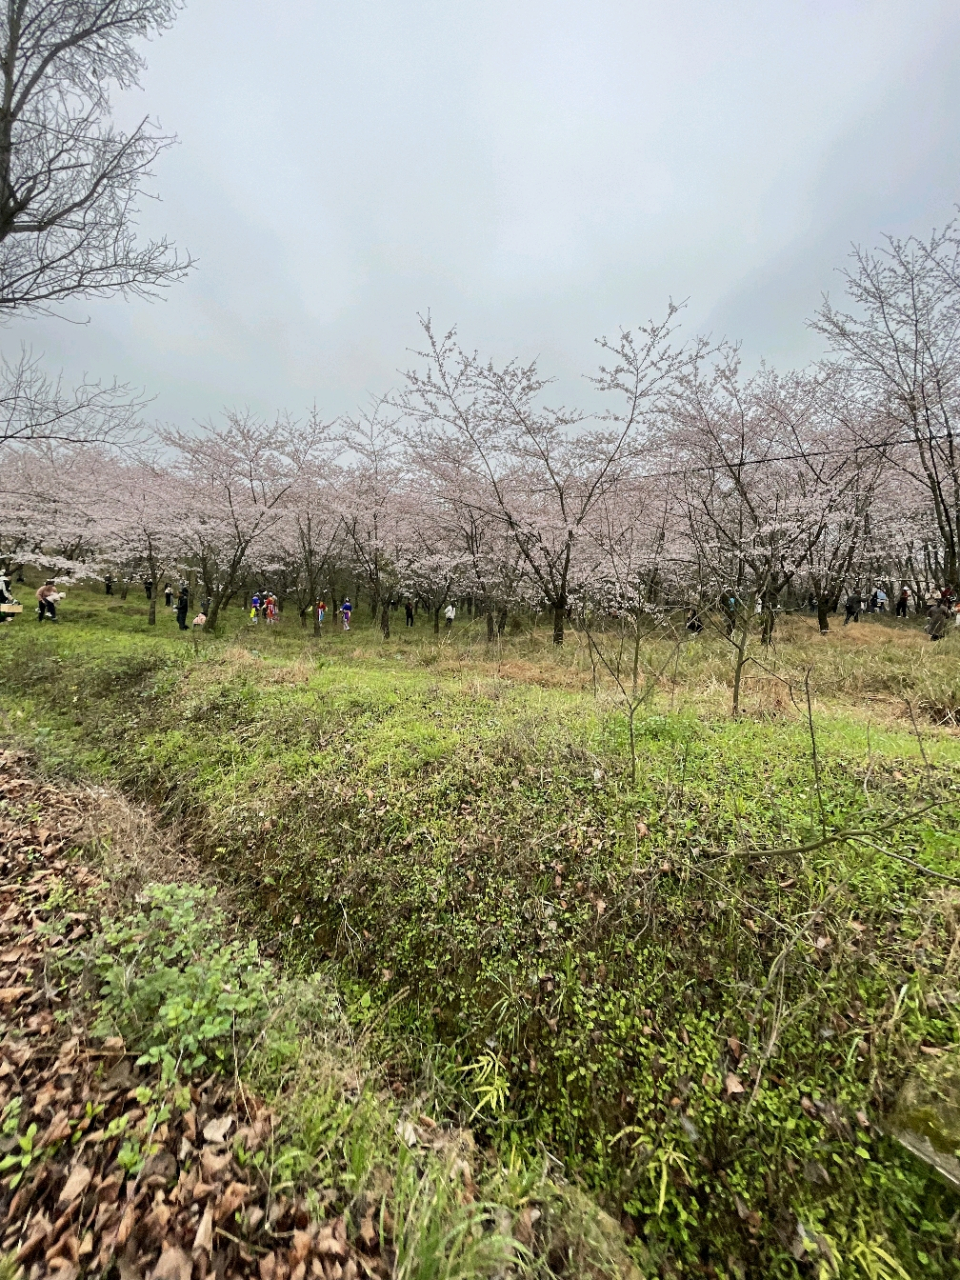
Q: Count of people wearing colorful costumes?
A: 4